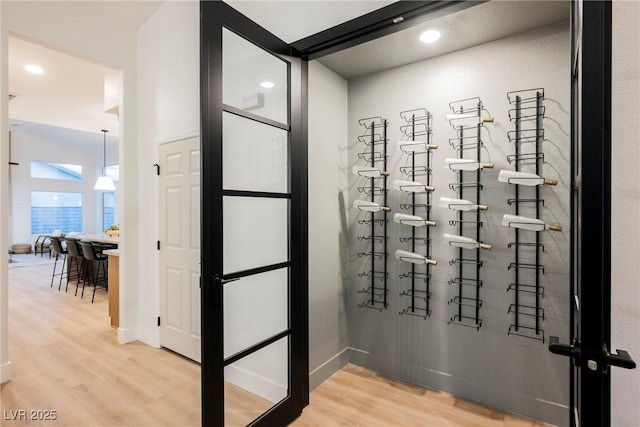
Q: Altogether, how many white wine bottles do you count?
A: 12